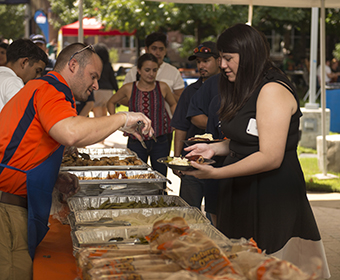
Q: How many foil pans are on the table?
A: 6